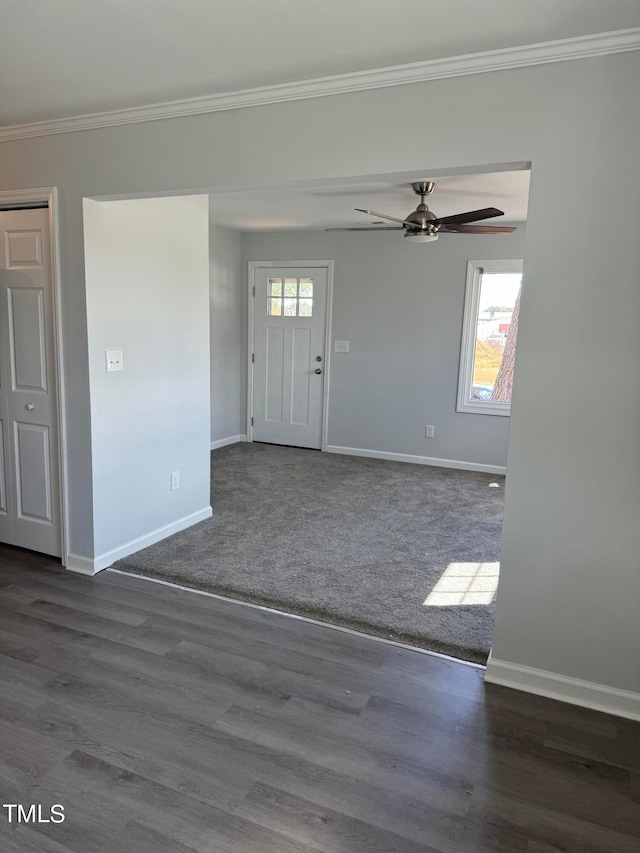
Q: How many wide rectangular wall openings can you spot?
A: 1